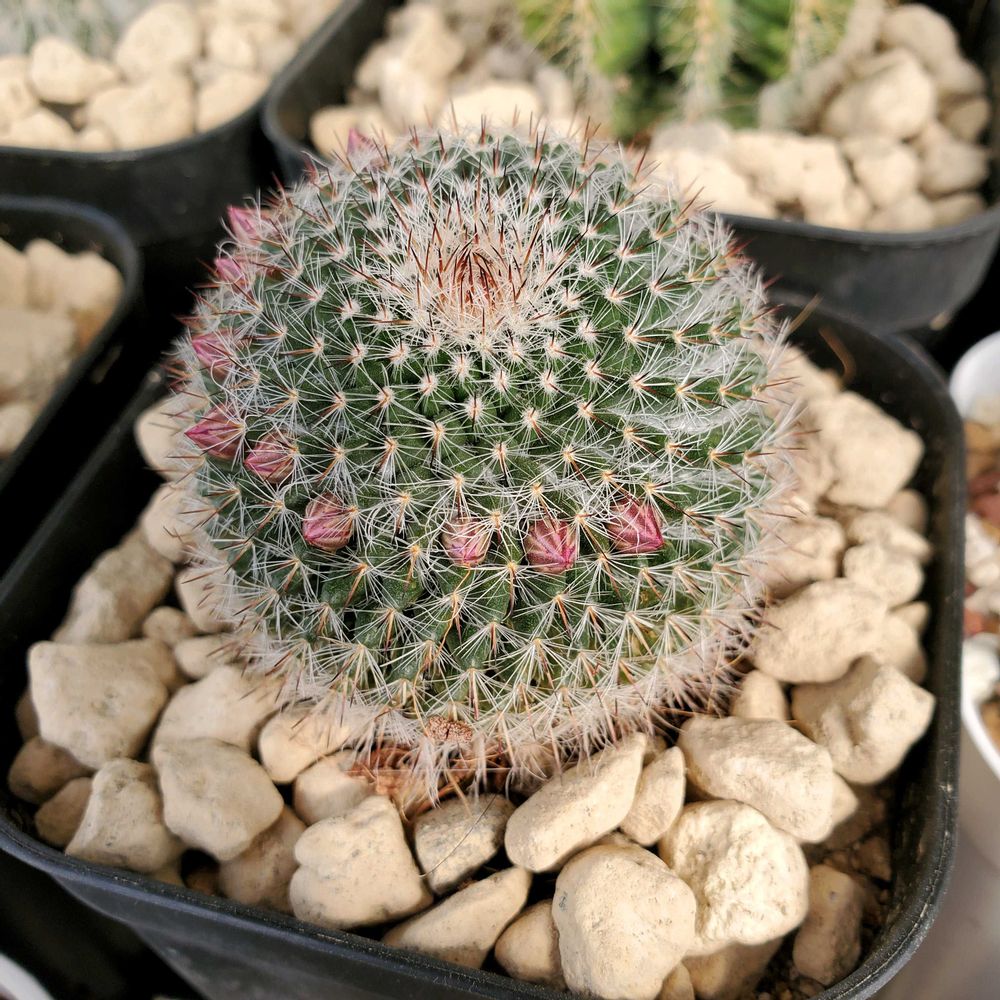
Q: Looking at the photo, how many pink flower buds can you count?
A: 10